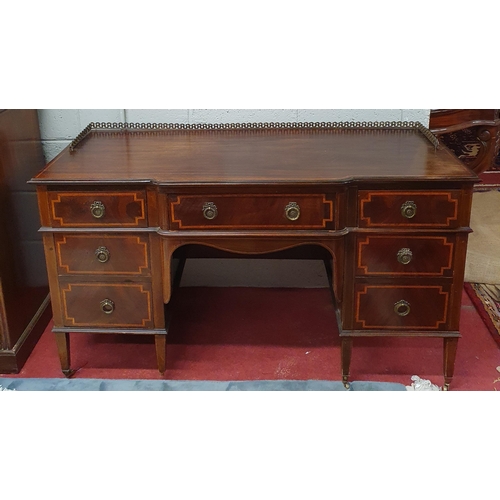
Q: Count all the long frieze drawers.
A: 1